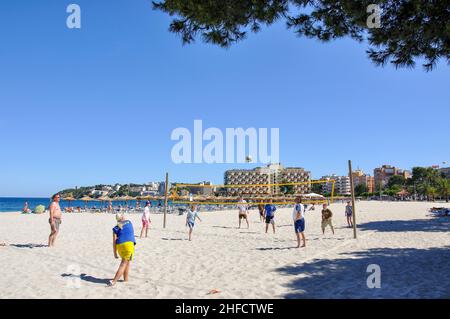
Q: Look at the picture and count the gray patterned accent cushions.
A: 0